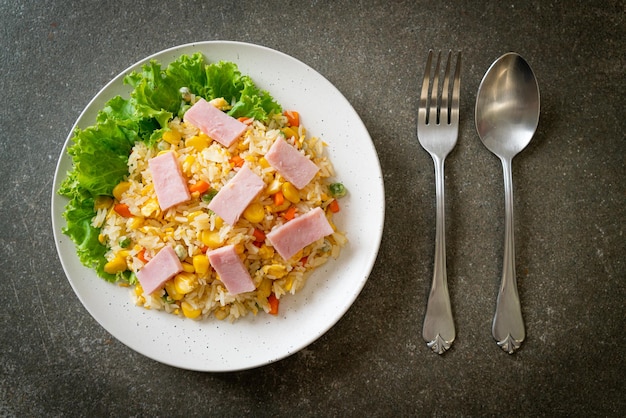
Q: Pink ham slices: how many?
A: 7